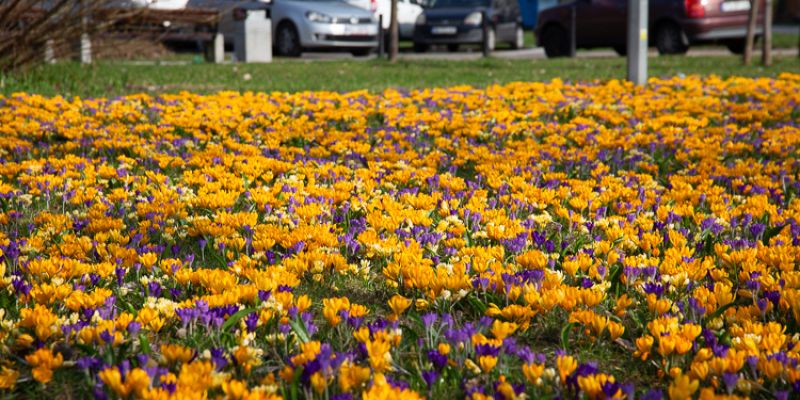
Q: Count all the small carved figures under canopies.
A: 0